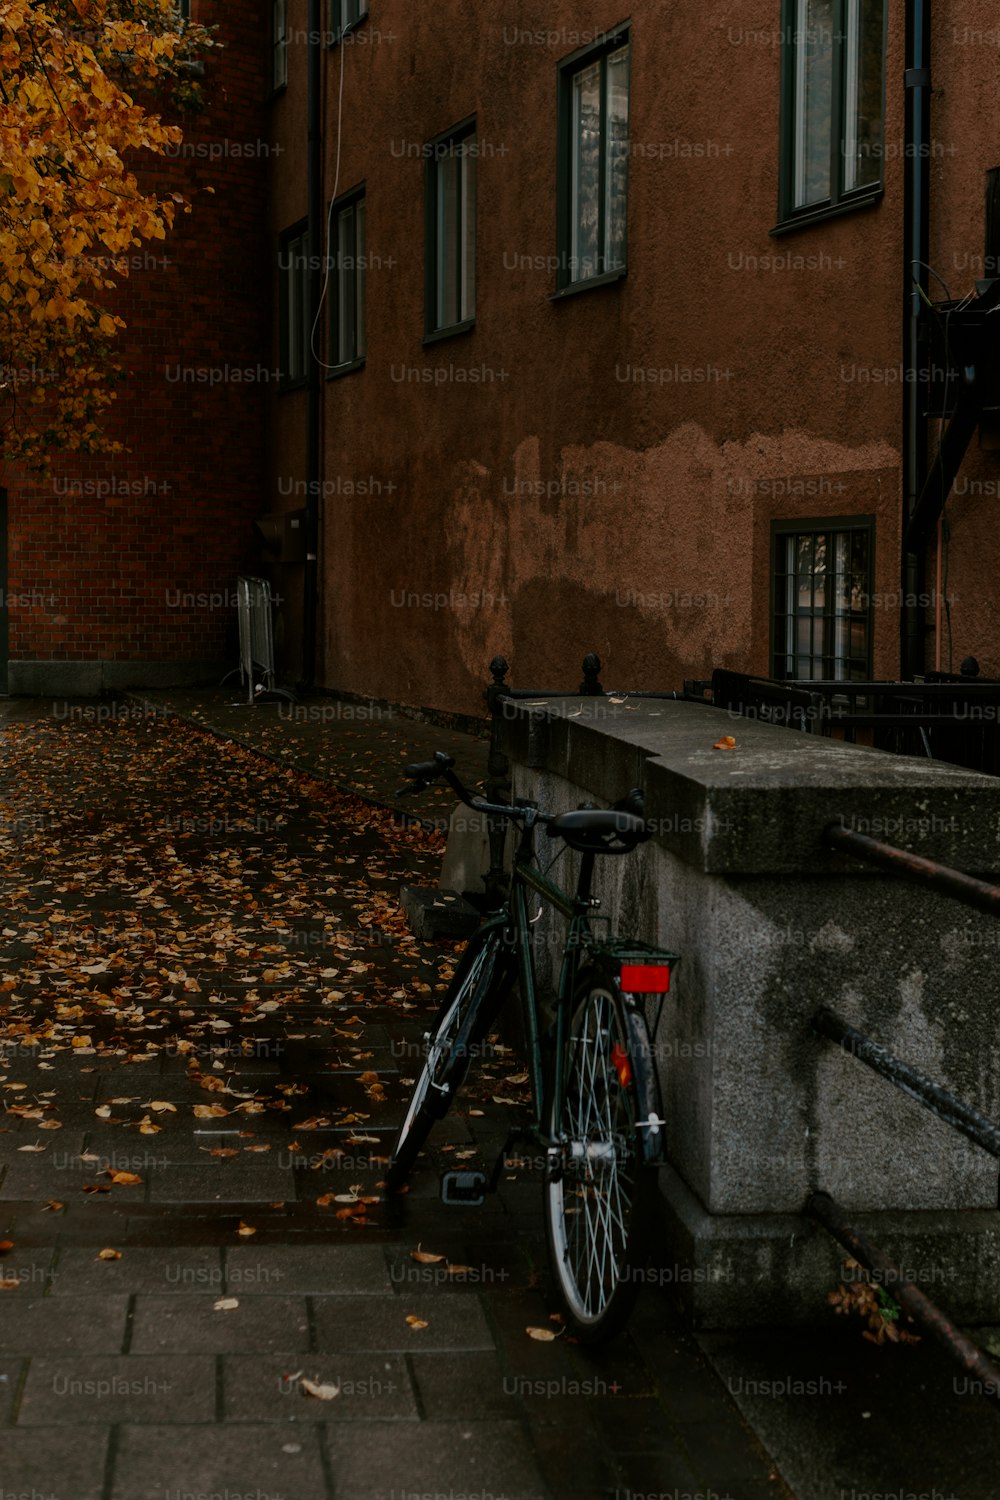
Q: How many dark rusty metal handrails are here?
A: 3